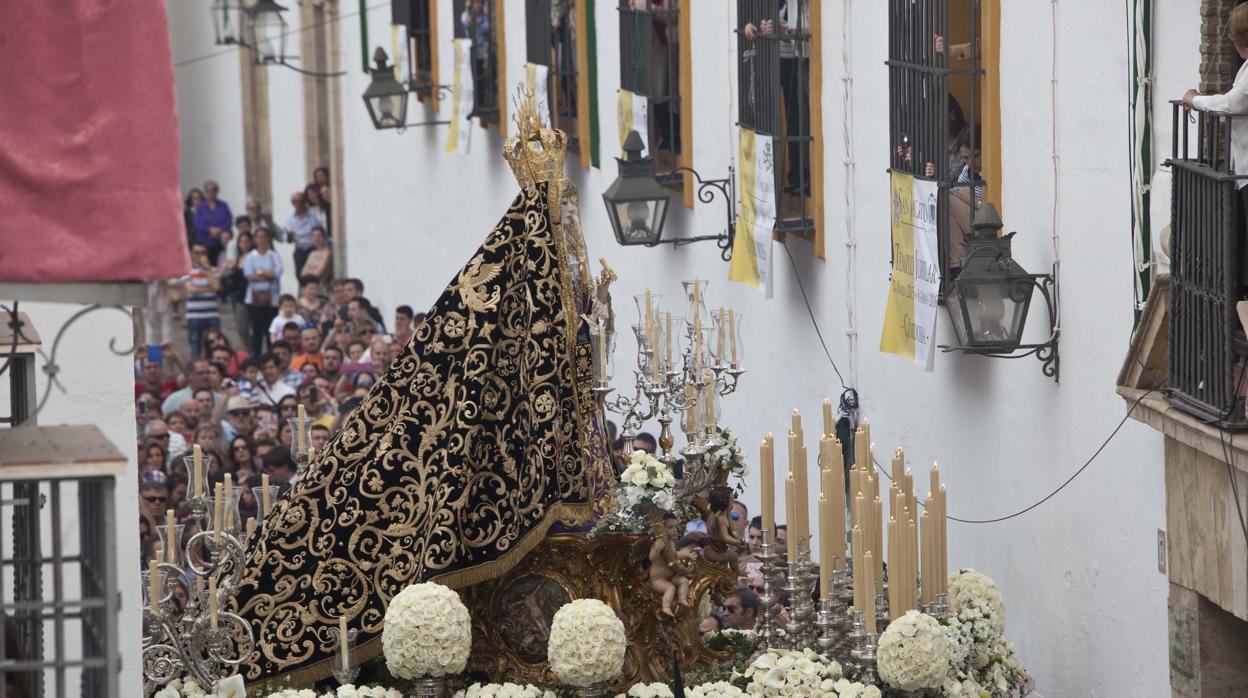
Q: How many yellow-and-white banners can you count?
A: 6